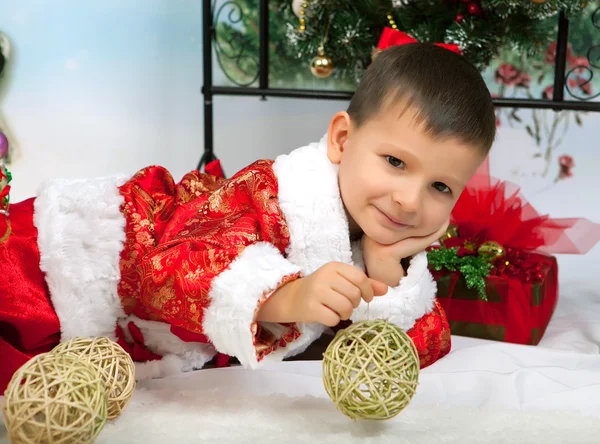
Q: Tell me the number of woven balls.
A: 3